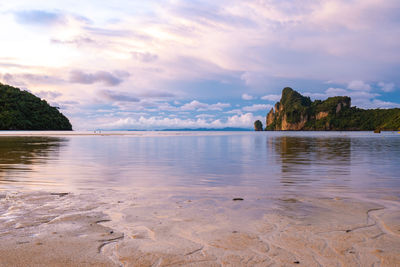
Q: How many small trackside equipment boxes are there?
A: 0